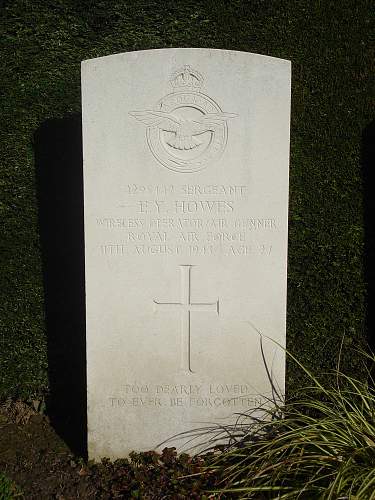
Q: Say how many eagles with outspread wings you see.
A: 1